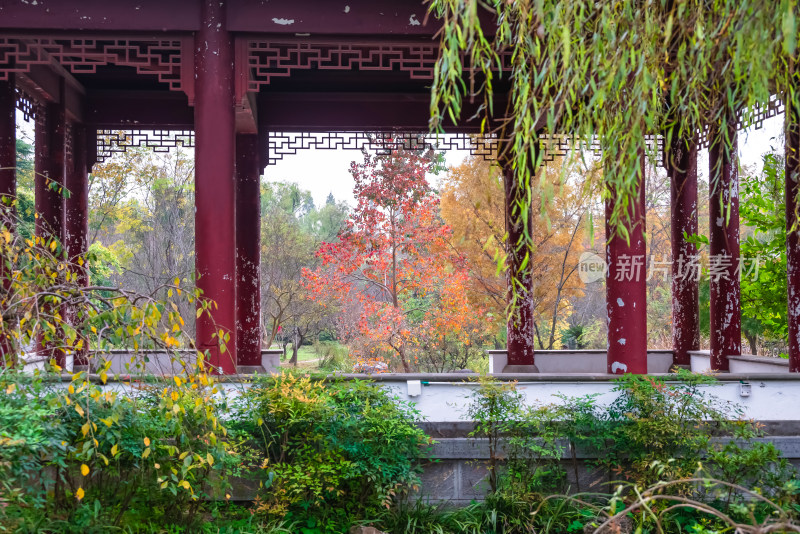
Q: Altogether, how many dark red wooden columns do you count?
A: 10